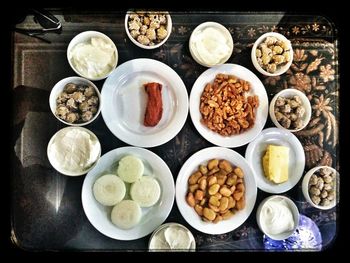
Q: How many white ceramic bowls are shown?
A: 10